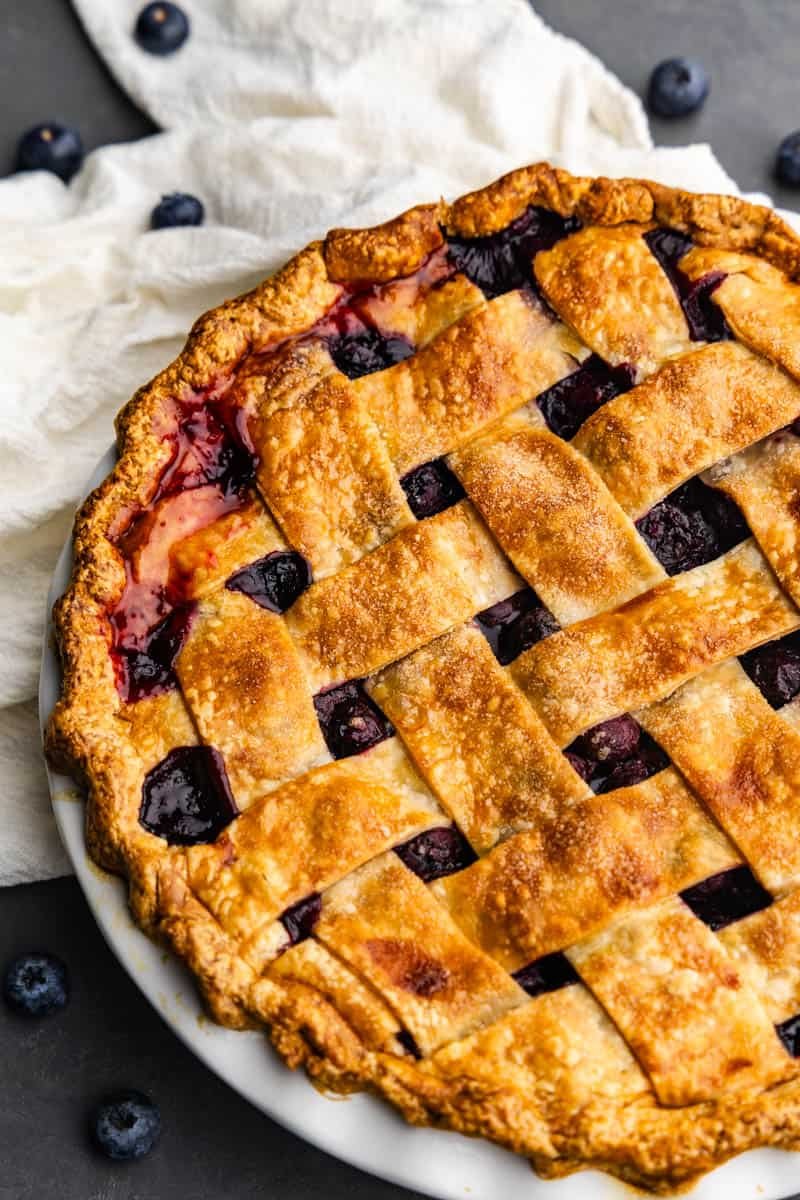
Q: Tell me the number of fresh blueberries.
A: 7